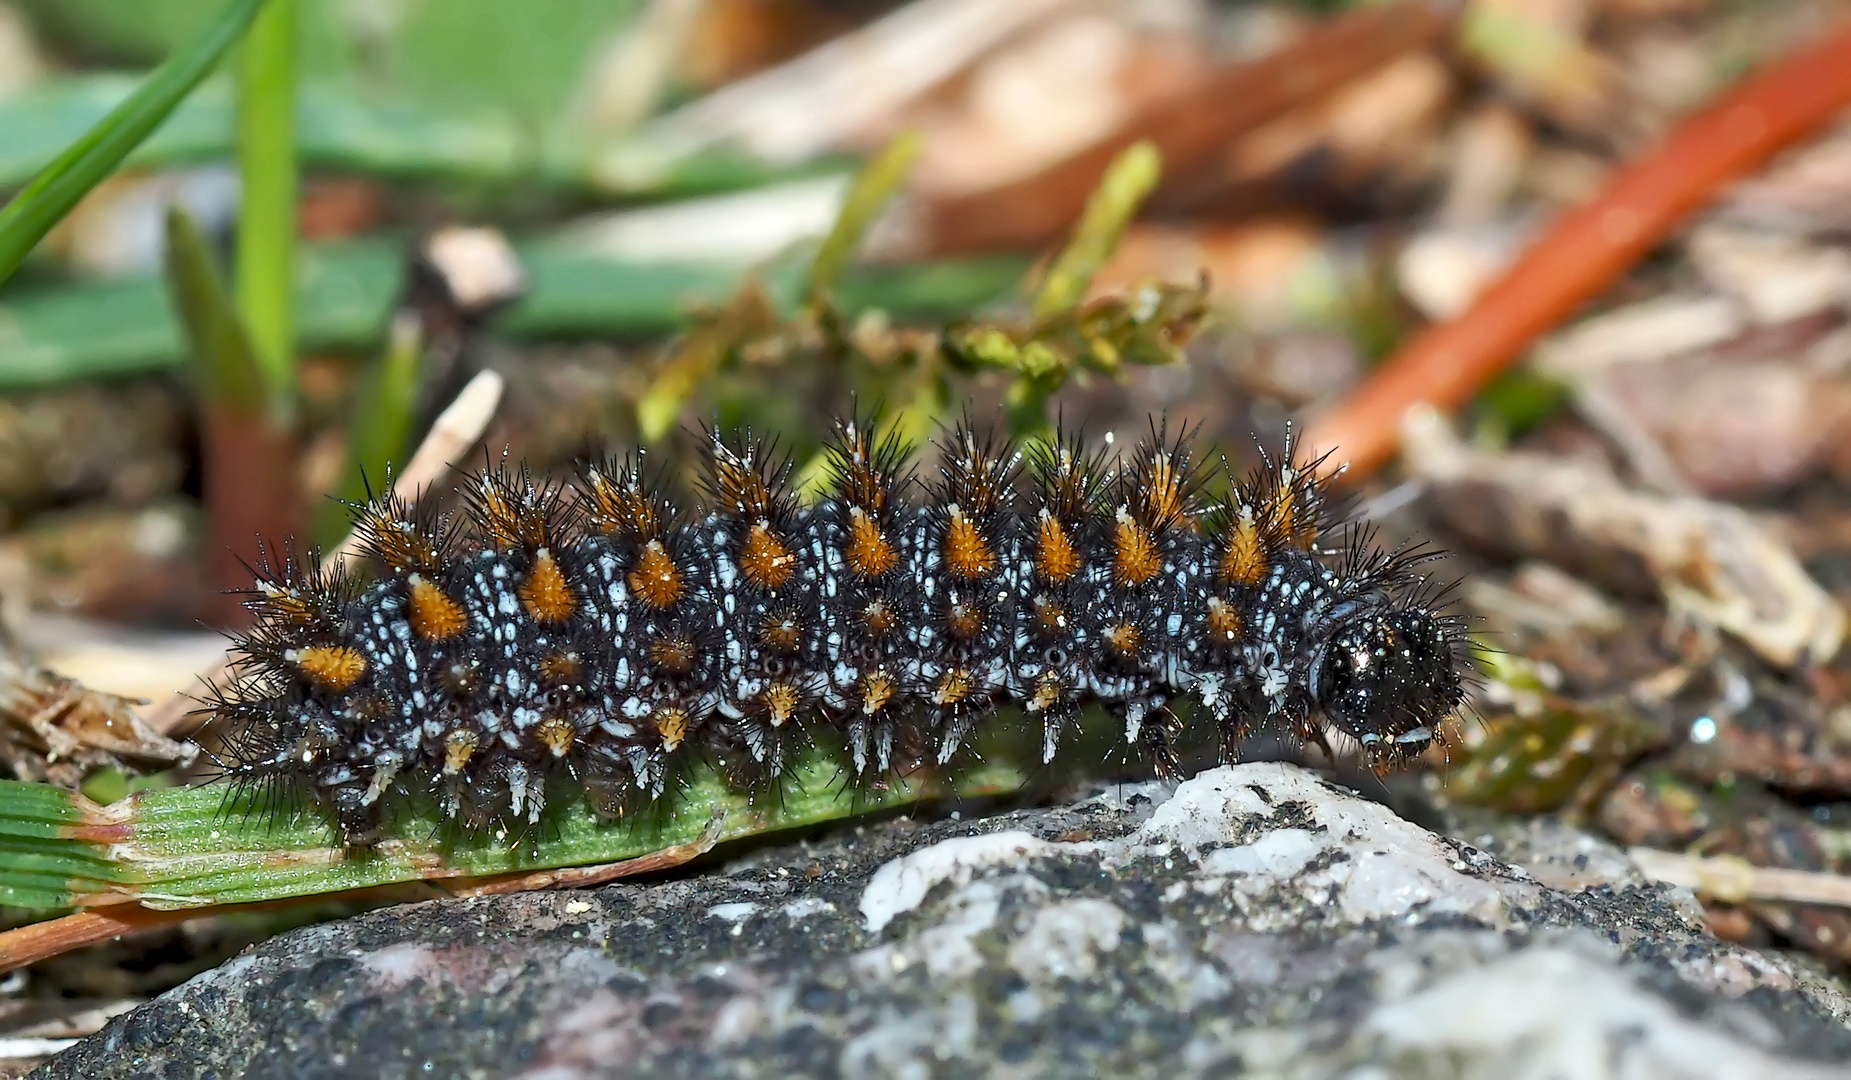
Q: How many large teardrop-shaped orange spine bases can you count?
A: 10